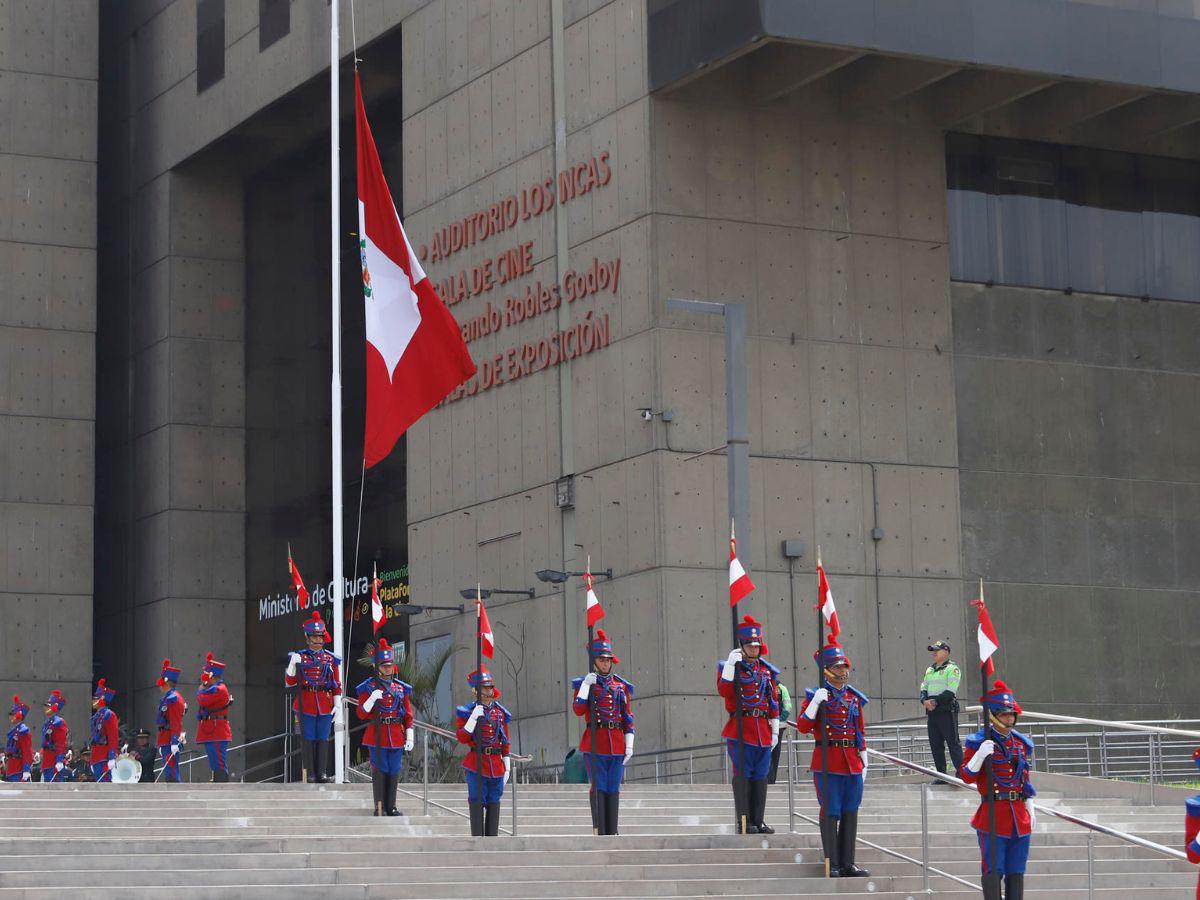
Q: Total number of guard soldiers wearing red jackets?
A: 13